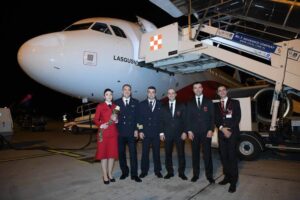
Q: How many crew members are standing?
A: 6